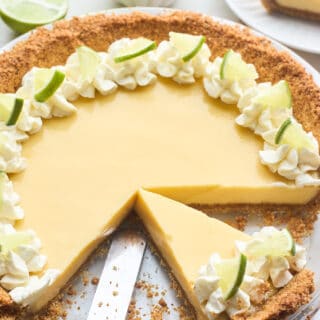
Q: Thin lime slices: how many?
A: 12